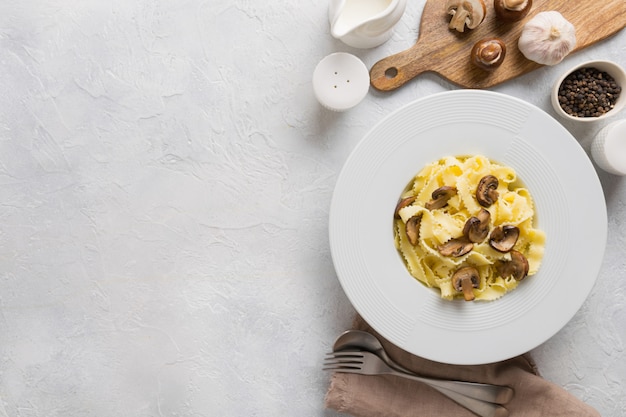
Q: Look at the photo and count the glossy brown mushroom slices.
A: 9